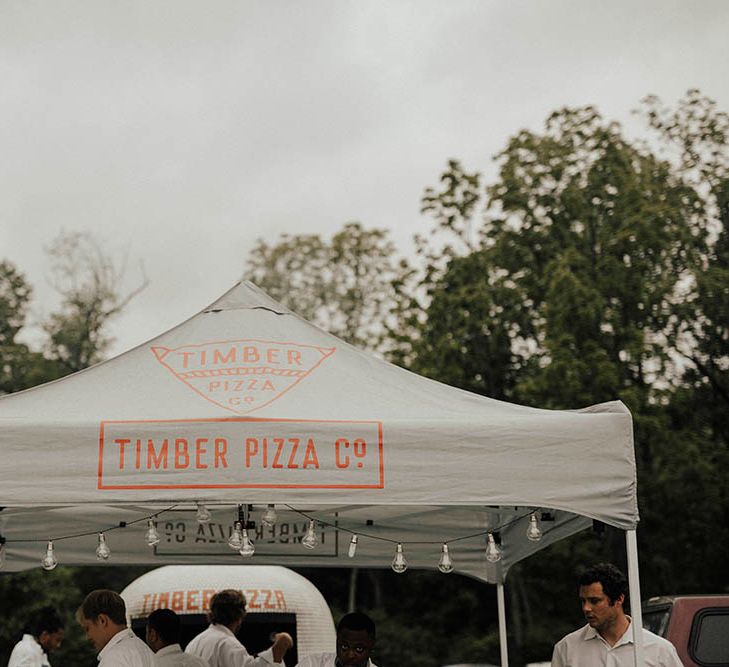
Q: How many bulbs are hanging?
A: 13